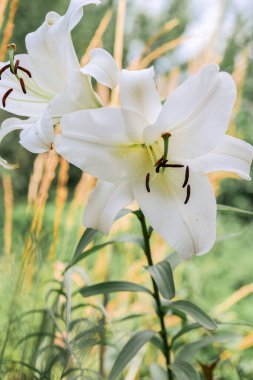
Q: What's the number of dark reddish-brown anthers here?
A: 12